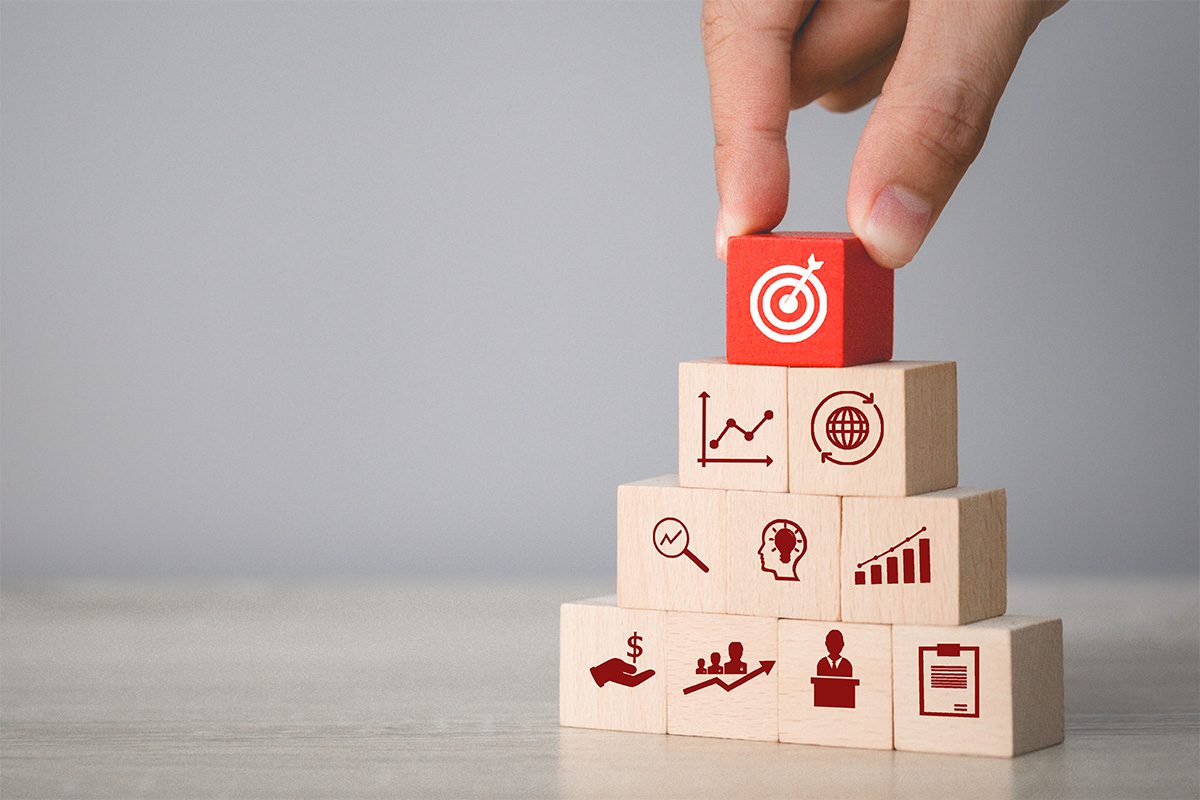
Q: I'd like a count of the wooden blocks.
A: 10